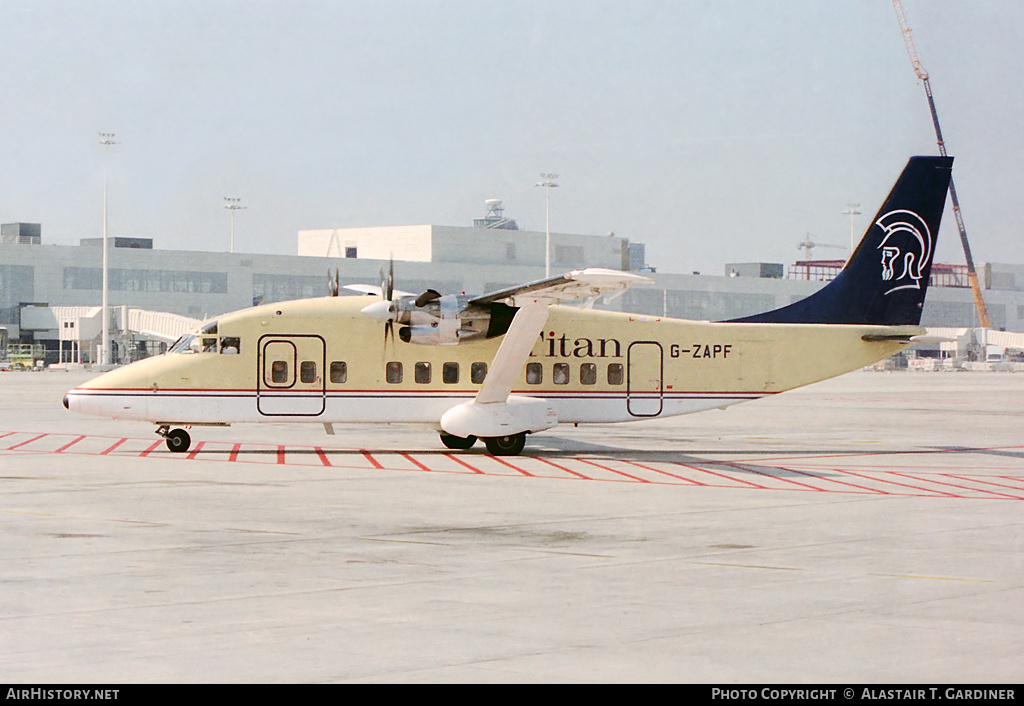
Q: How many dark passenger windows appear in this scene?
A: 11